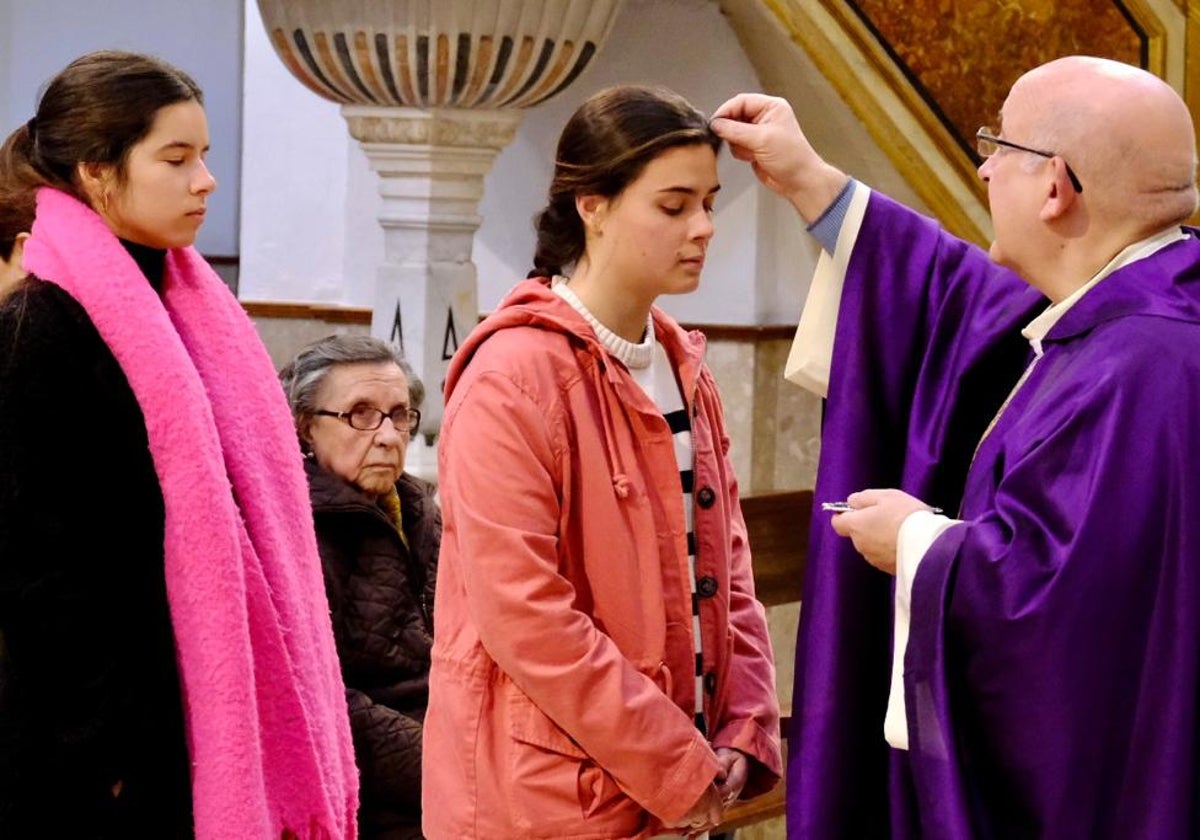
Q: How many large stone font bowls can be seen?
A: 1